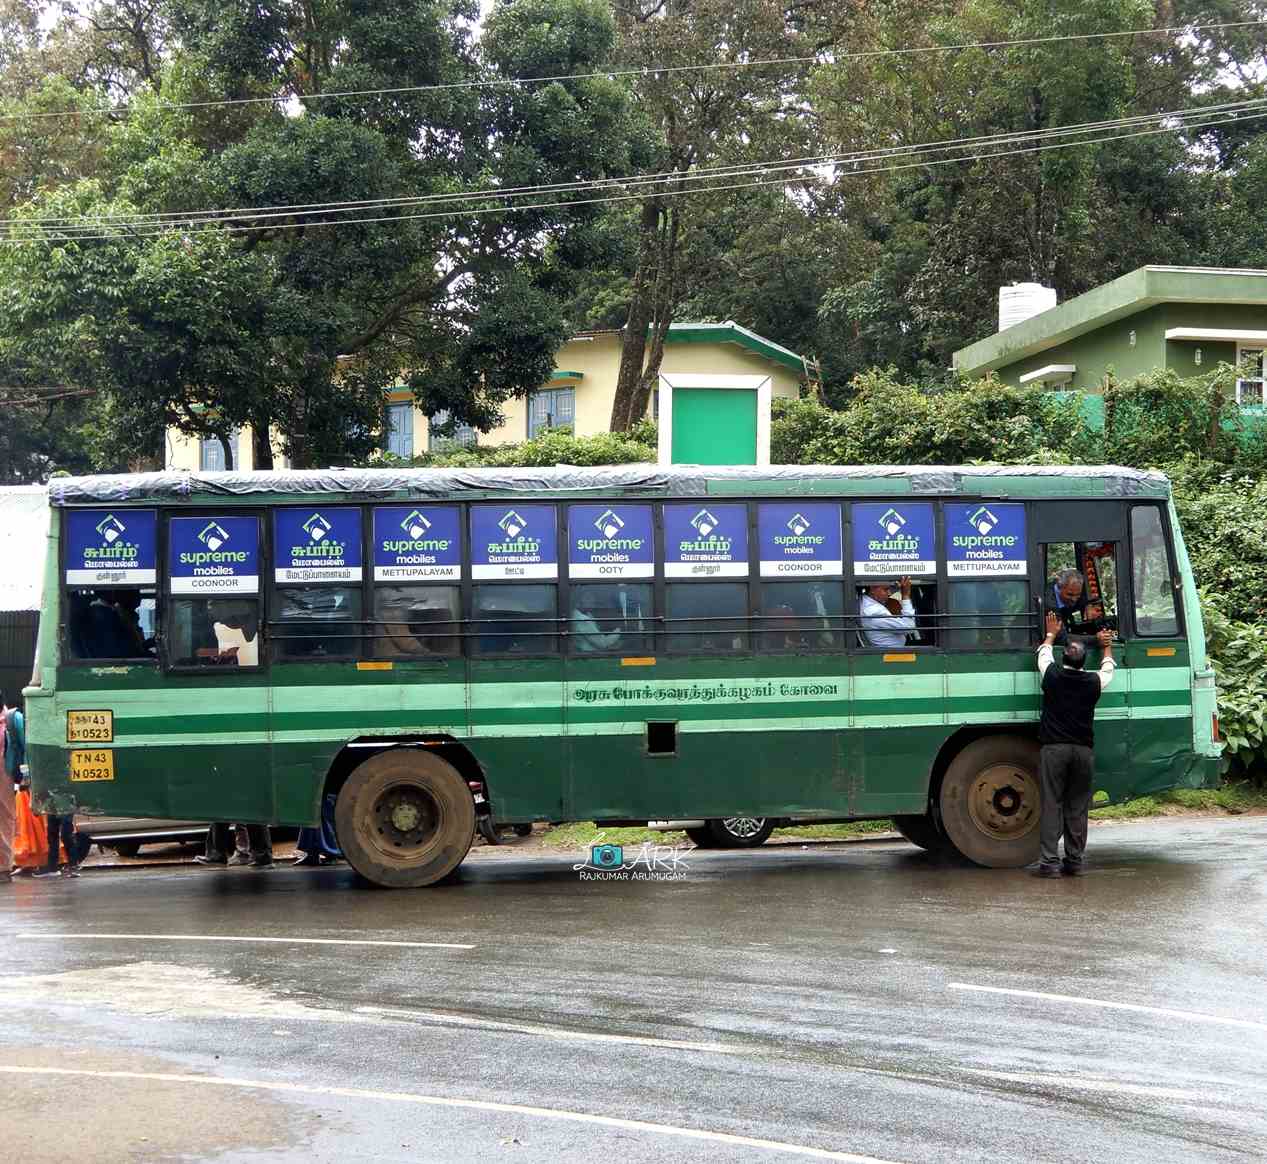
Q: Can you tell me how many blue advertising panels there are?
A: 10